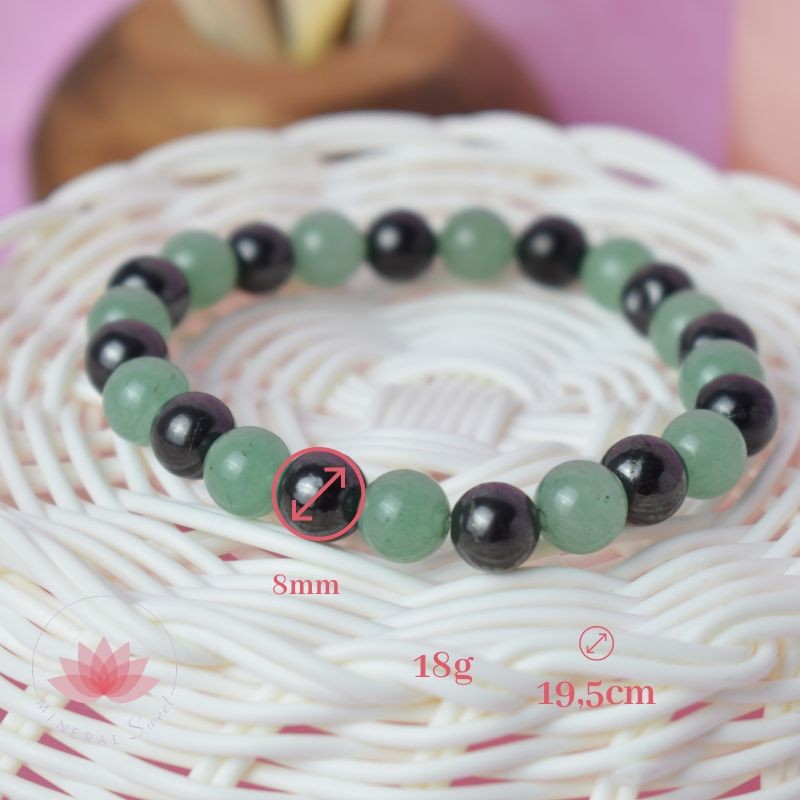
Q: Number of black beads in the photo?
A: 12